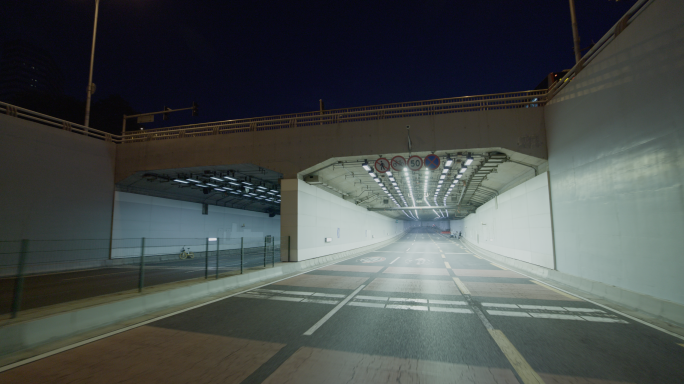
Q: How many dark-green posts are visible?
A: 8